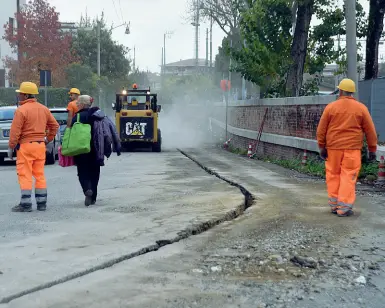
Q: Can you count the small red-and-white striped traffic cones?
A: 4